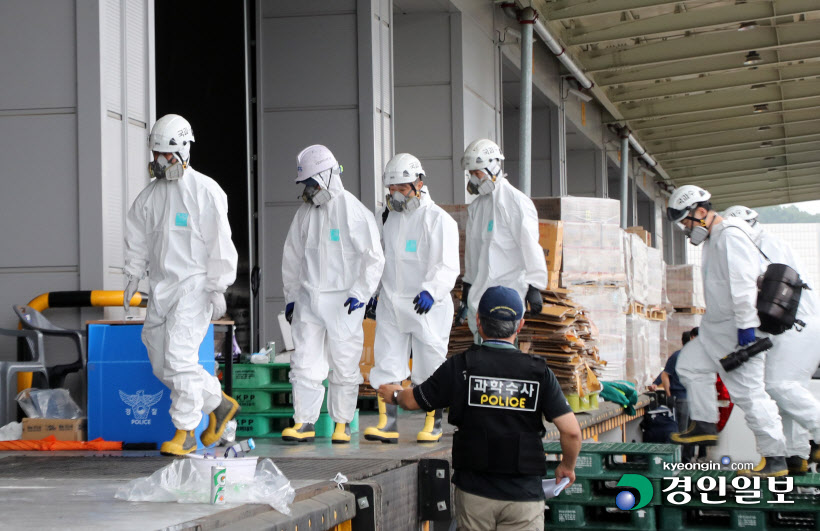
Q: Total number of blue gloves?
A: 5